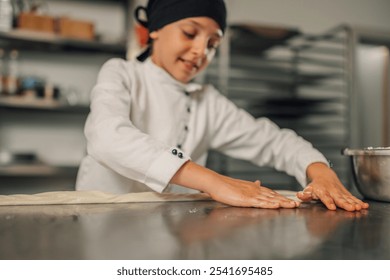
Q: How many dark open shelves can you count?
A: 3